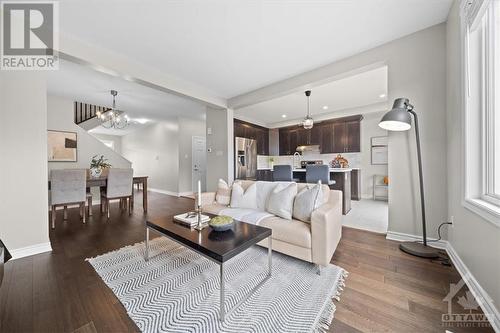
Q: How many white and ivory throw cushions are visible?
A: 4